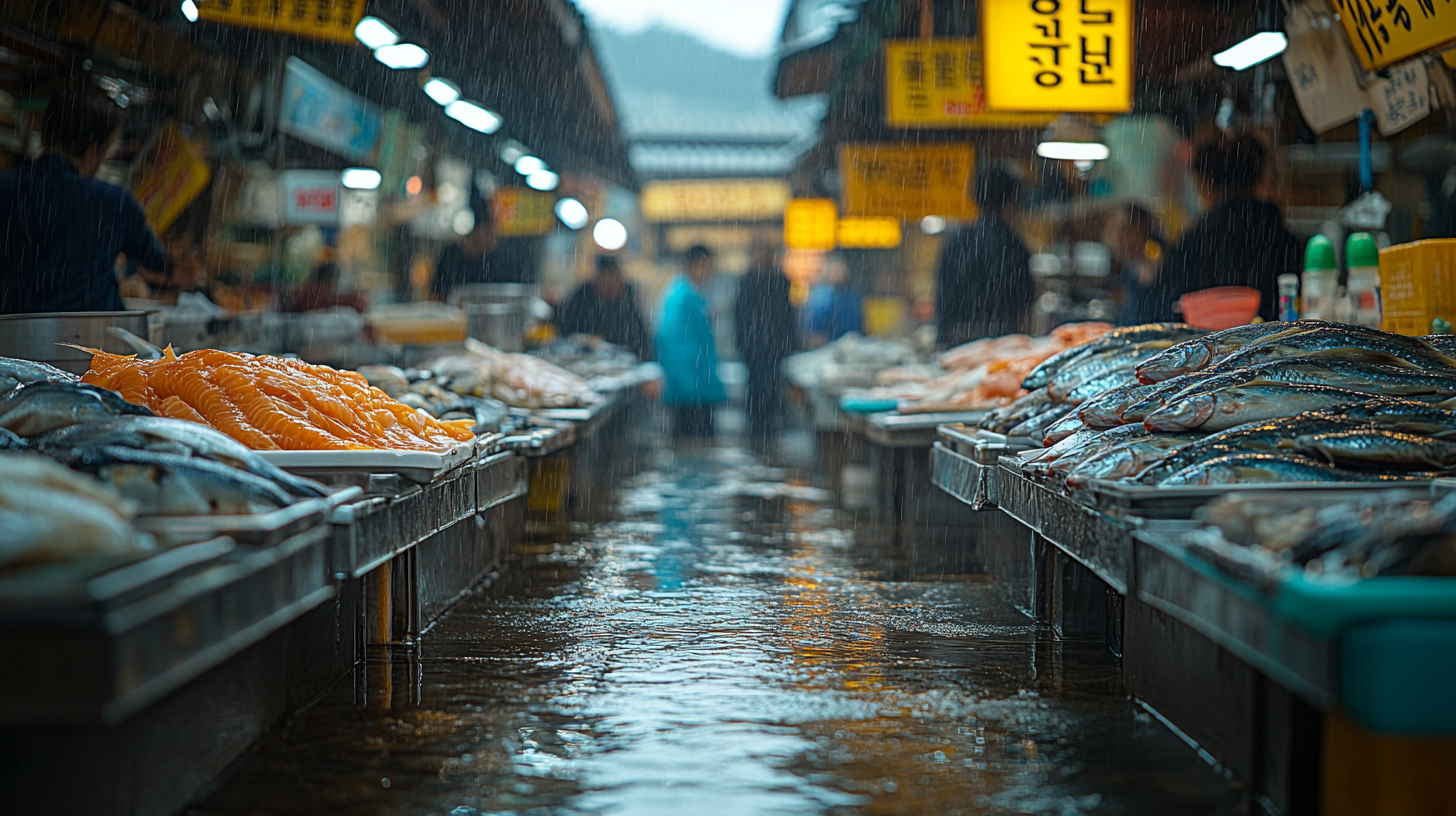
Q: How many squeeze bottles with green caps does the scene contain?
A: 2